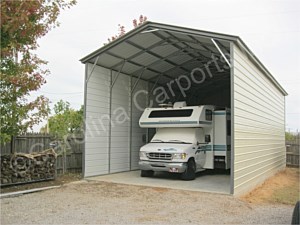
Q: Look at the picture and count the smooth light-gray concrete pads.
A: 1